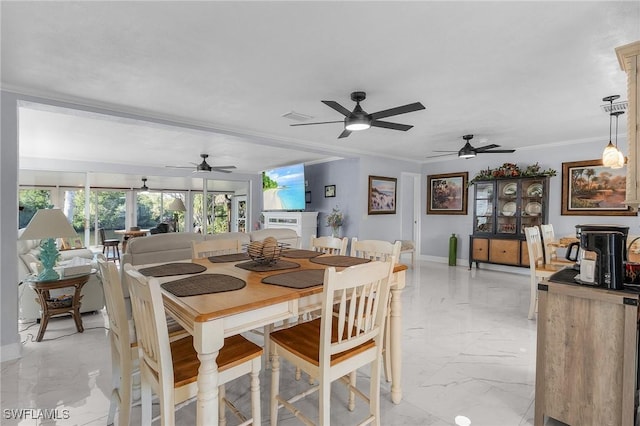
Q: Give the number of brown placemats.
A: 7